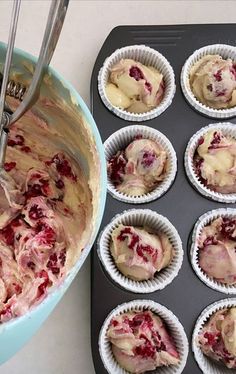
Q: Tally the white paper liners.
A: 8